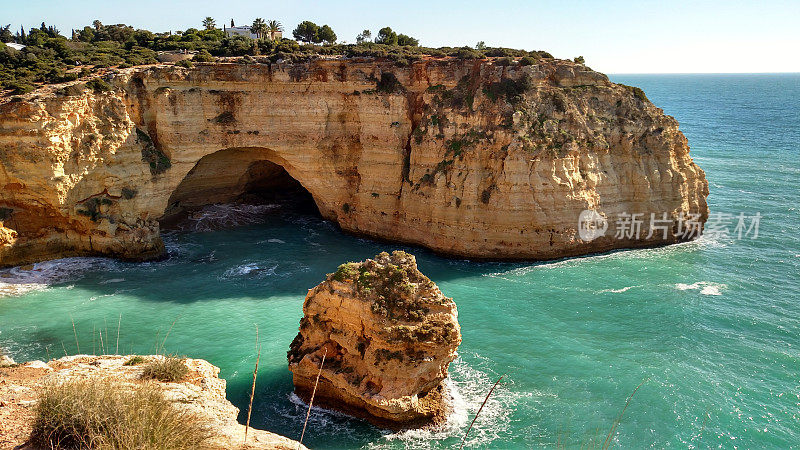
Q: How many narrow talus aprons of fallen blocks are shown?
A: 0